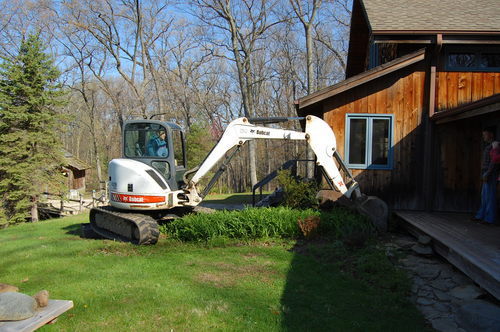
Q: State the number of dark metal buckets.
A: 1